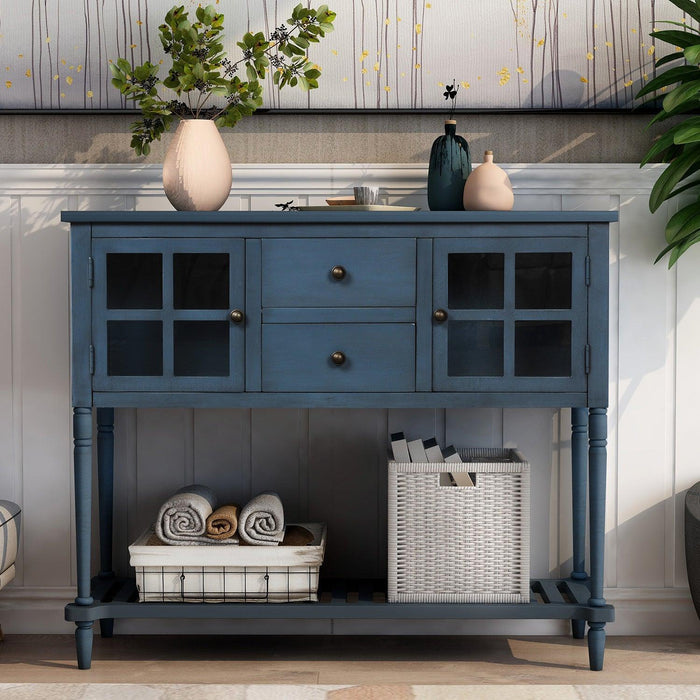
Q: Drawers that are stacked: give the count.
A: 2